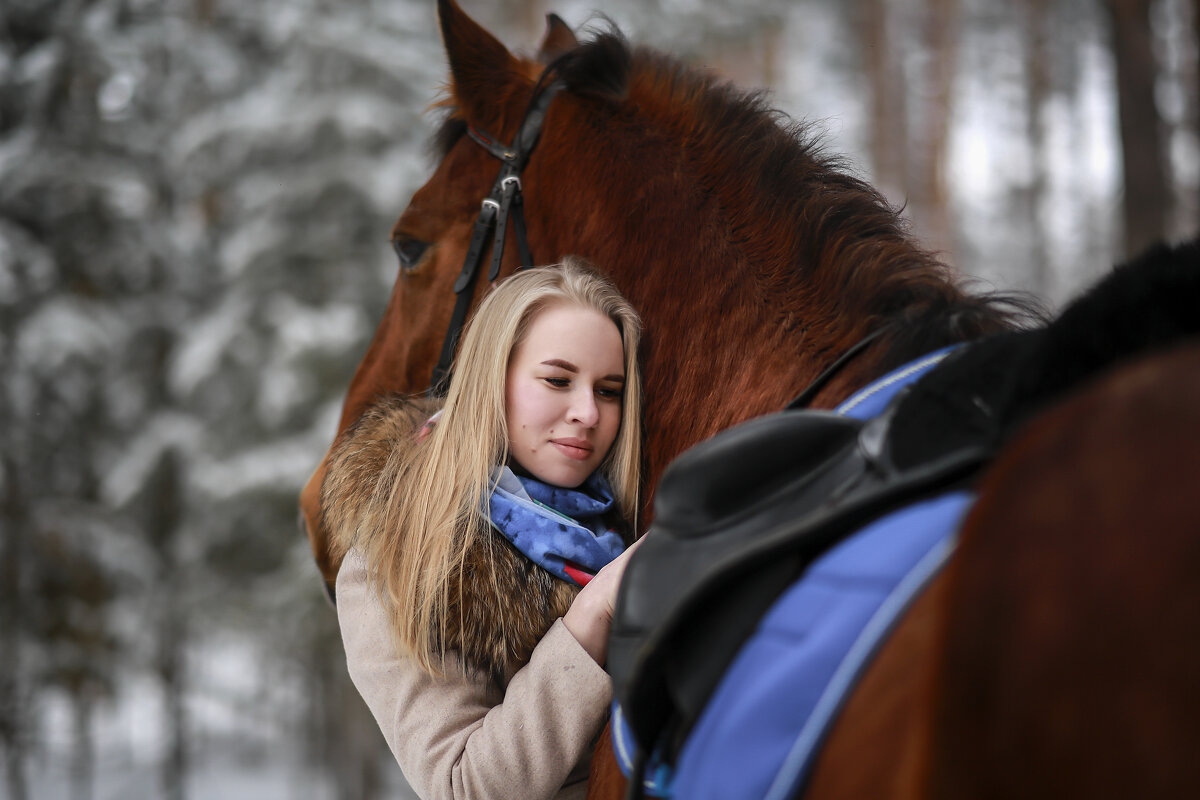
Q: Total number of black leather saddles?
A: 1